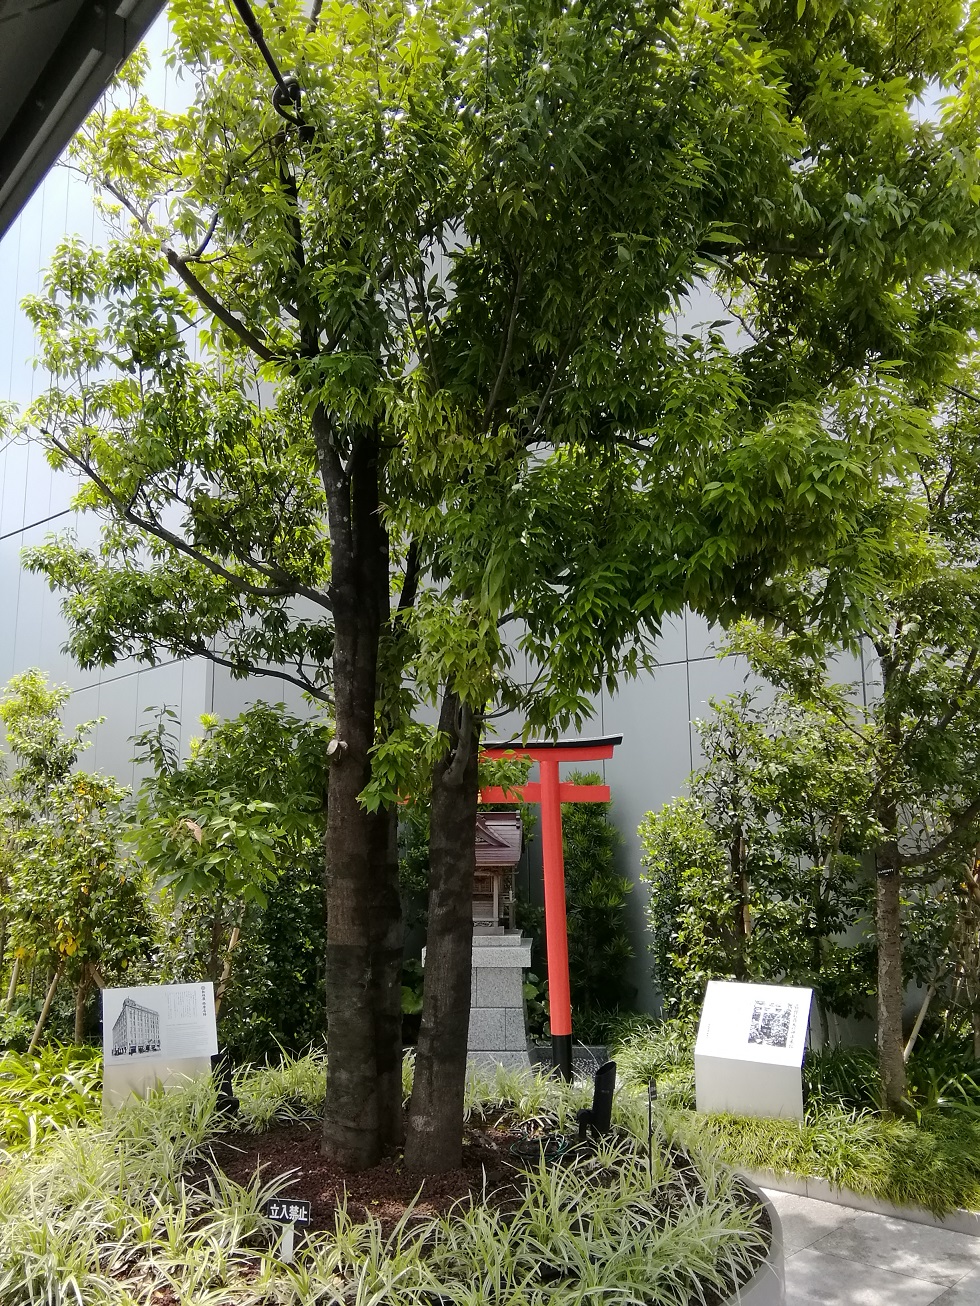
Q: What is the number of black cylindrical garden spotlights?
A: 2